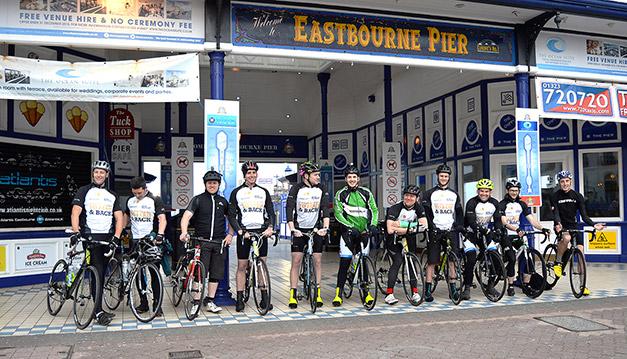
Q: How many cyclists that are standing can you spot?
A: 11